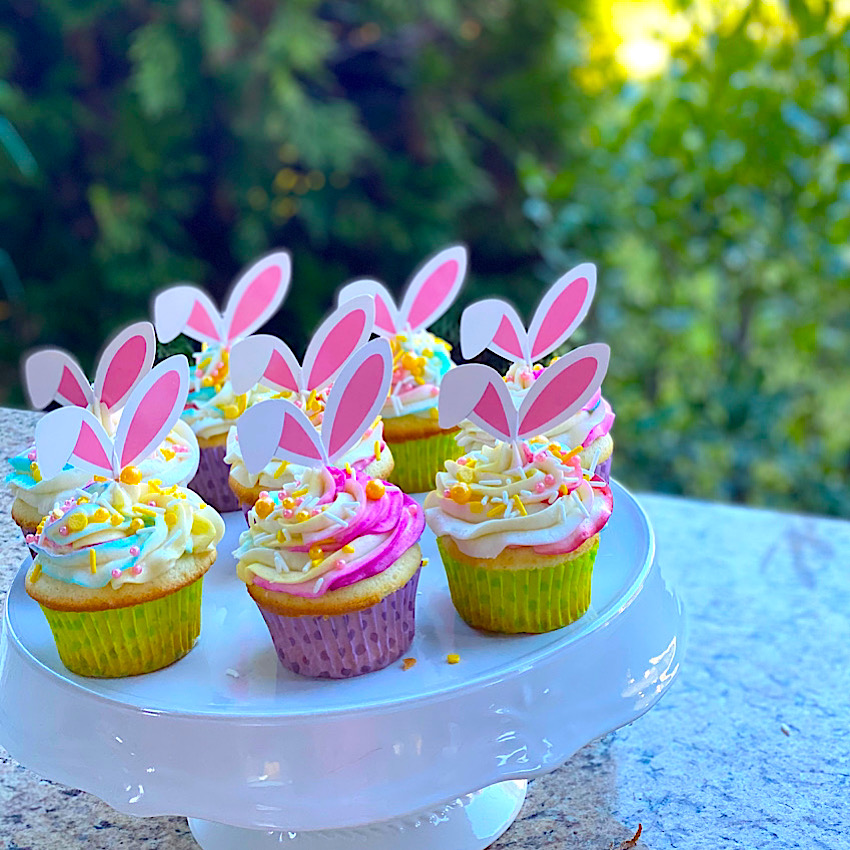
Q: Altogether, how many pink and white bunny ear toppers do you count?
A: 8